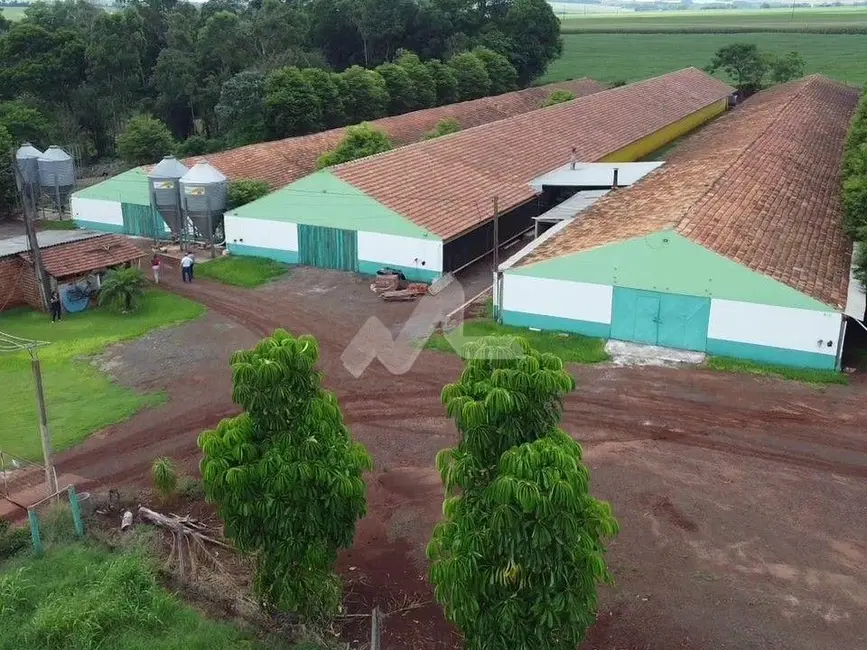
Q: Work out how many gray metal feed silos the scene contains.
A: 4